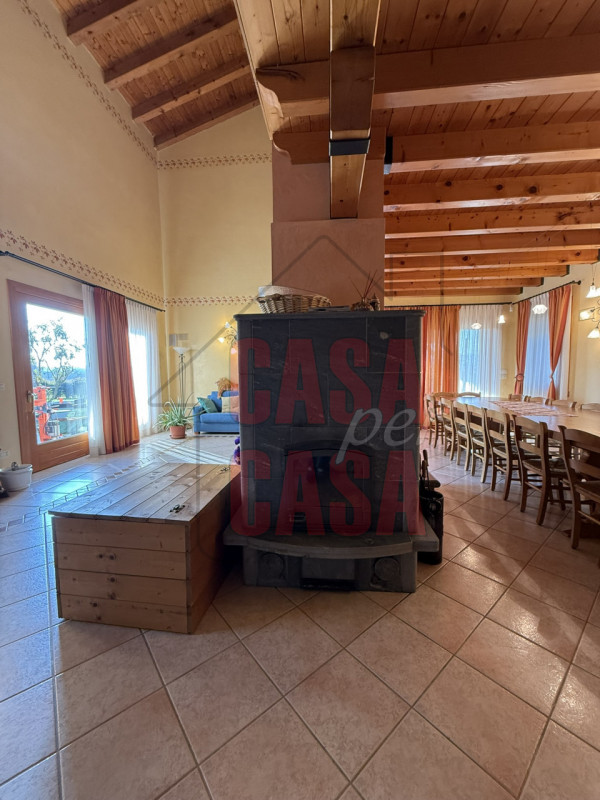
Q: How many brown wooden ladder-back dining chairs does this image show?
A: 13